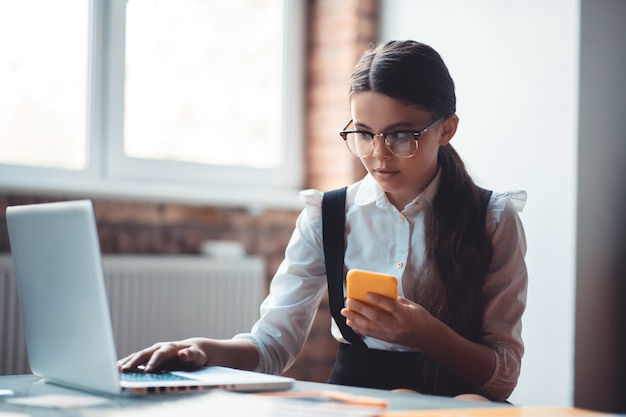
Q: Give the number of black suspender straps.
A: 2